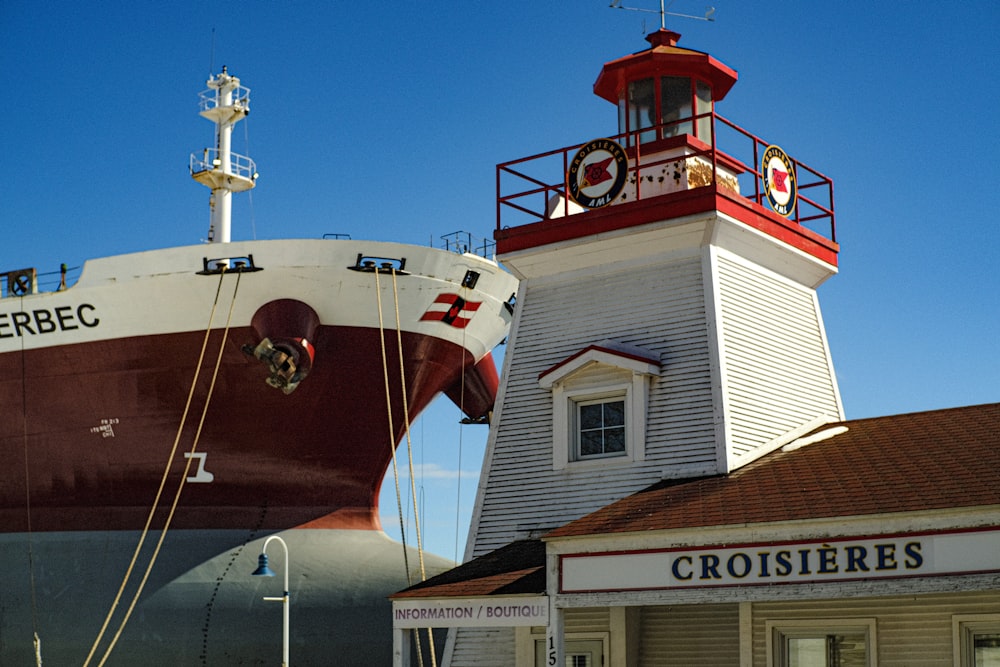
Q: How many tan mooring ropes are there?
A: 4